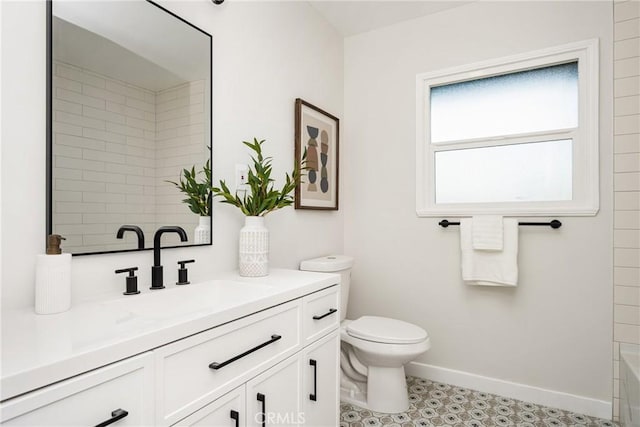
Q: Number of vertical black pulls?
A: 3